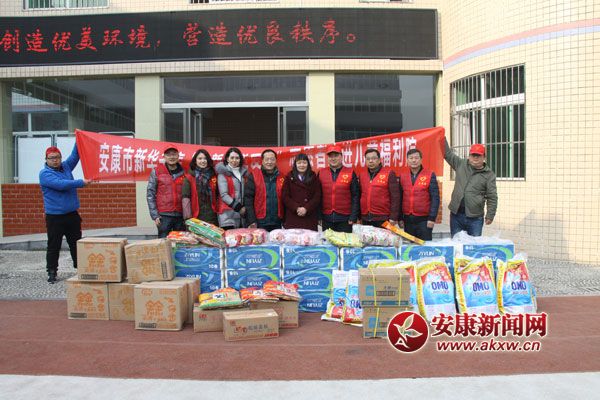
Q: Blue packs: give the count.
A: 10